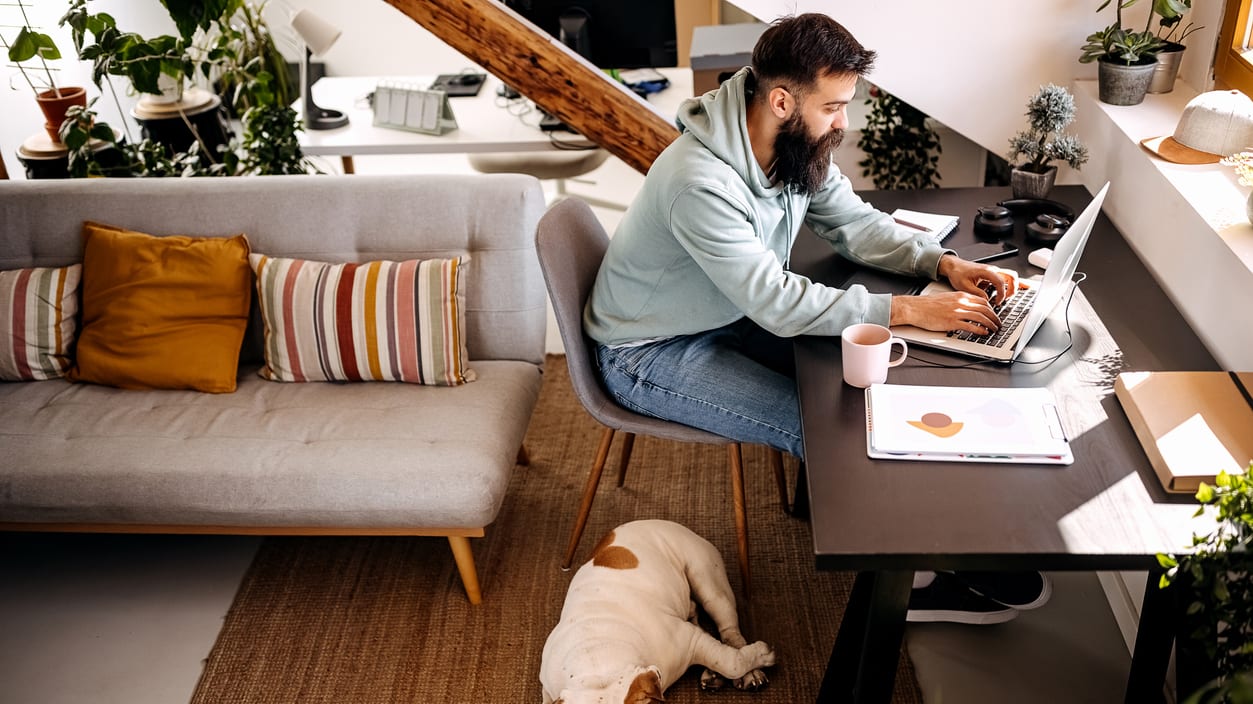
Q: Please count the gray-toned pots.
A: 3